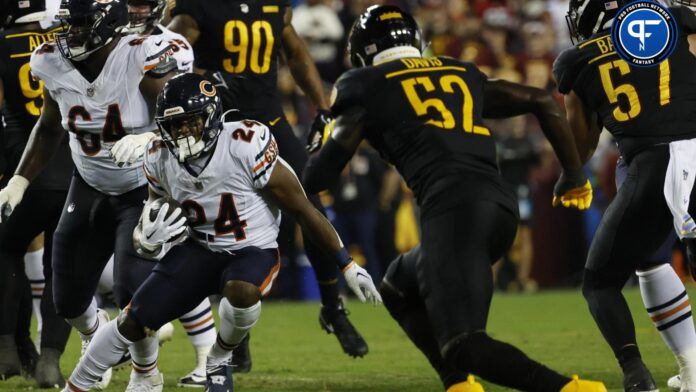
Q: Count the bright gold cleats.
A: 2